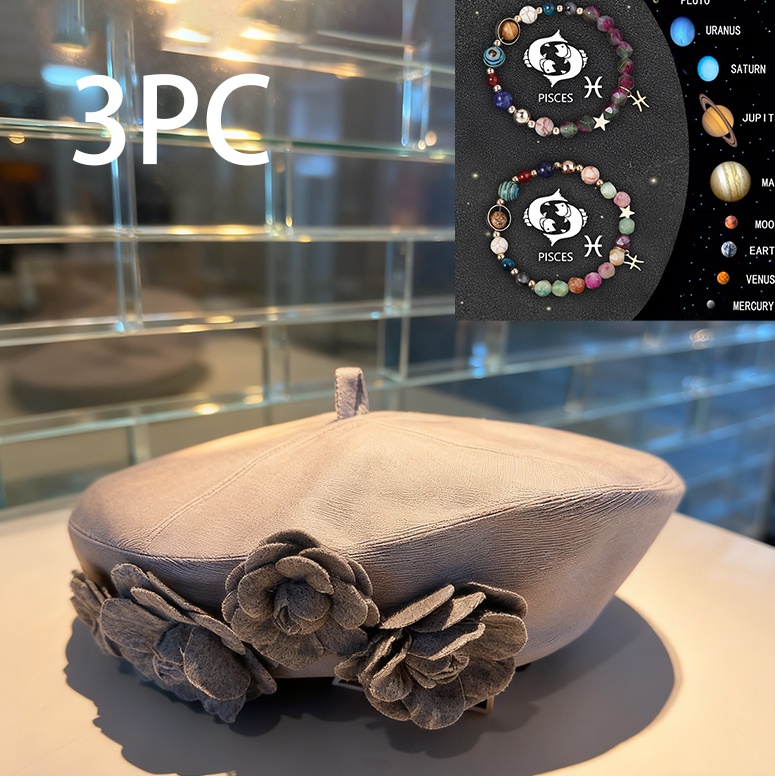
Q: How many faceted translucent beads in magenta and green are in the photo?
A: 10